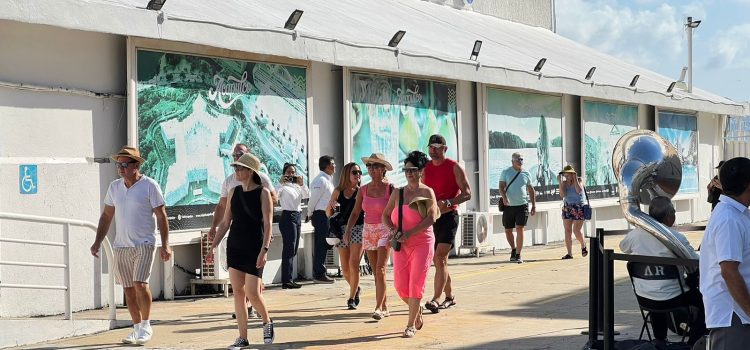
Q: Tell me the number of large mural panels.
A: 5